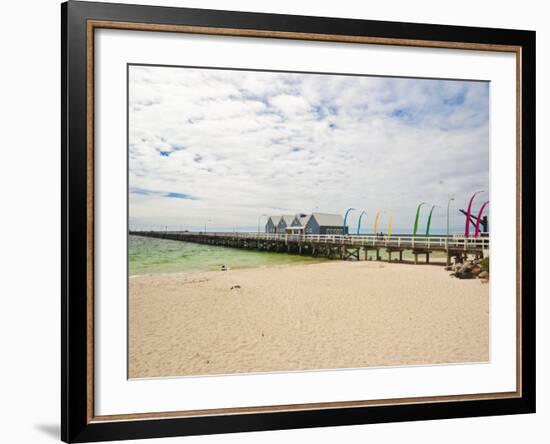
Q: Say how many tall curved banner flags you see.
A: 8